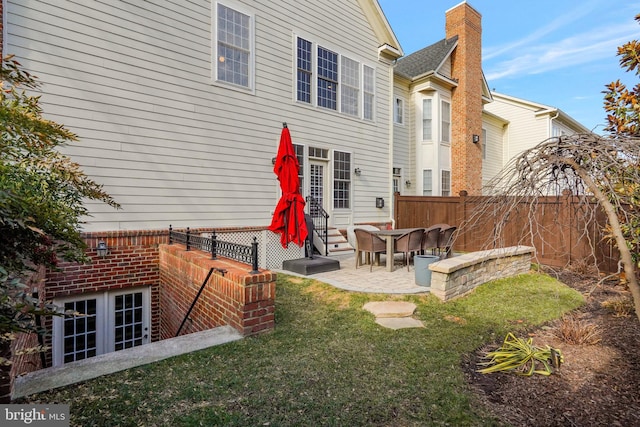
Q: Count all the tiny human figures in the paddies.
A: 0